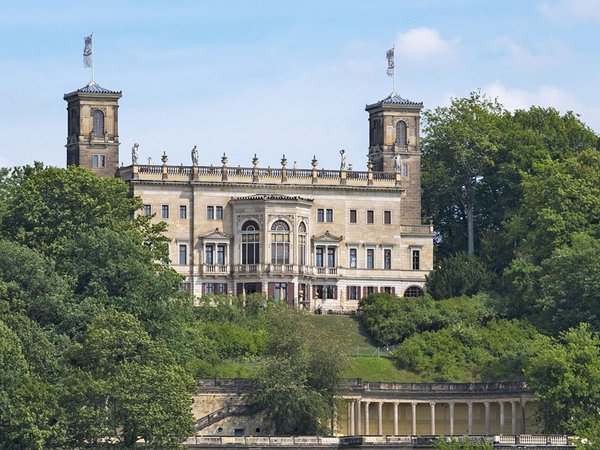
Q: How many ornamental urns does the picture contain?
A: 6